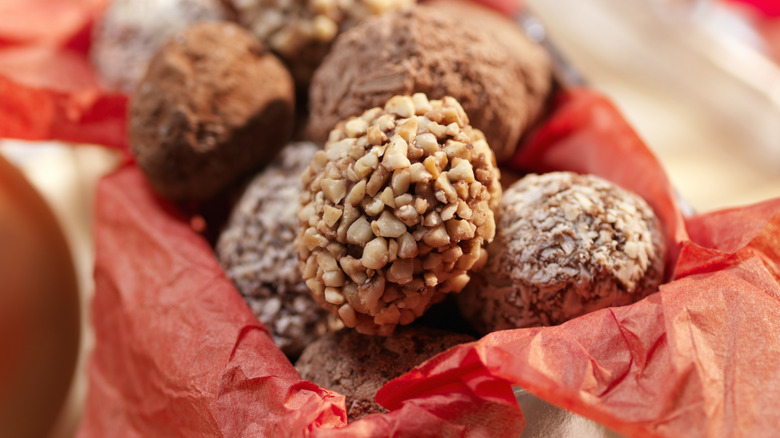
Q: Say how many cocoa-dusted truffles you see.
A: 3